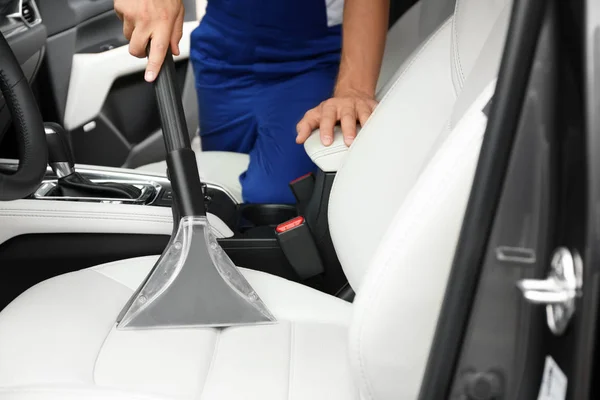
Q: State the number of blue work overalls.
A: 1